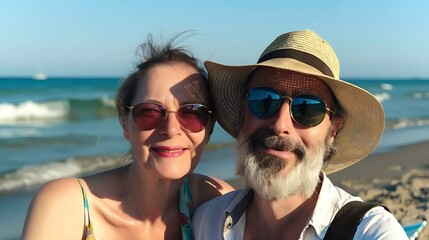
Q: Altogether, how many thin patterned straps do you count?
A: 2